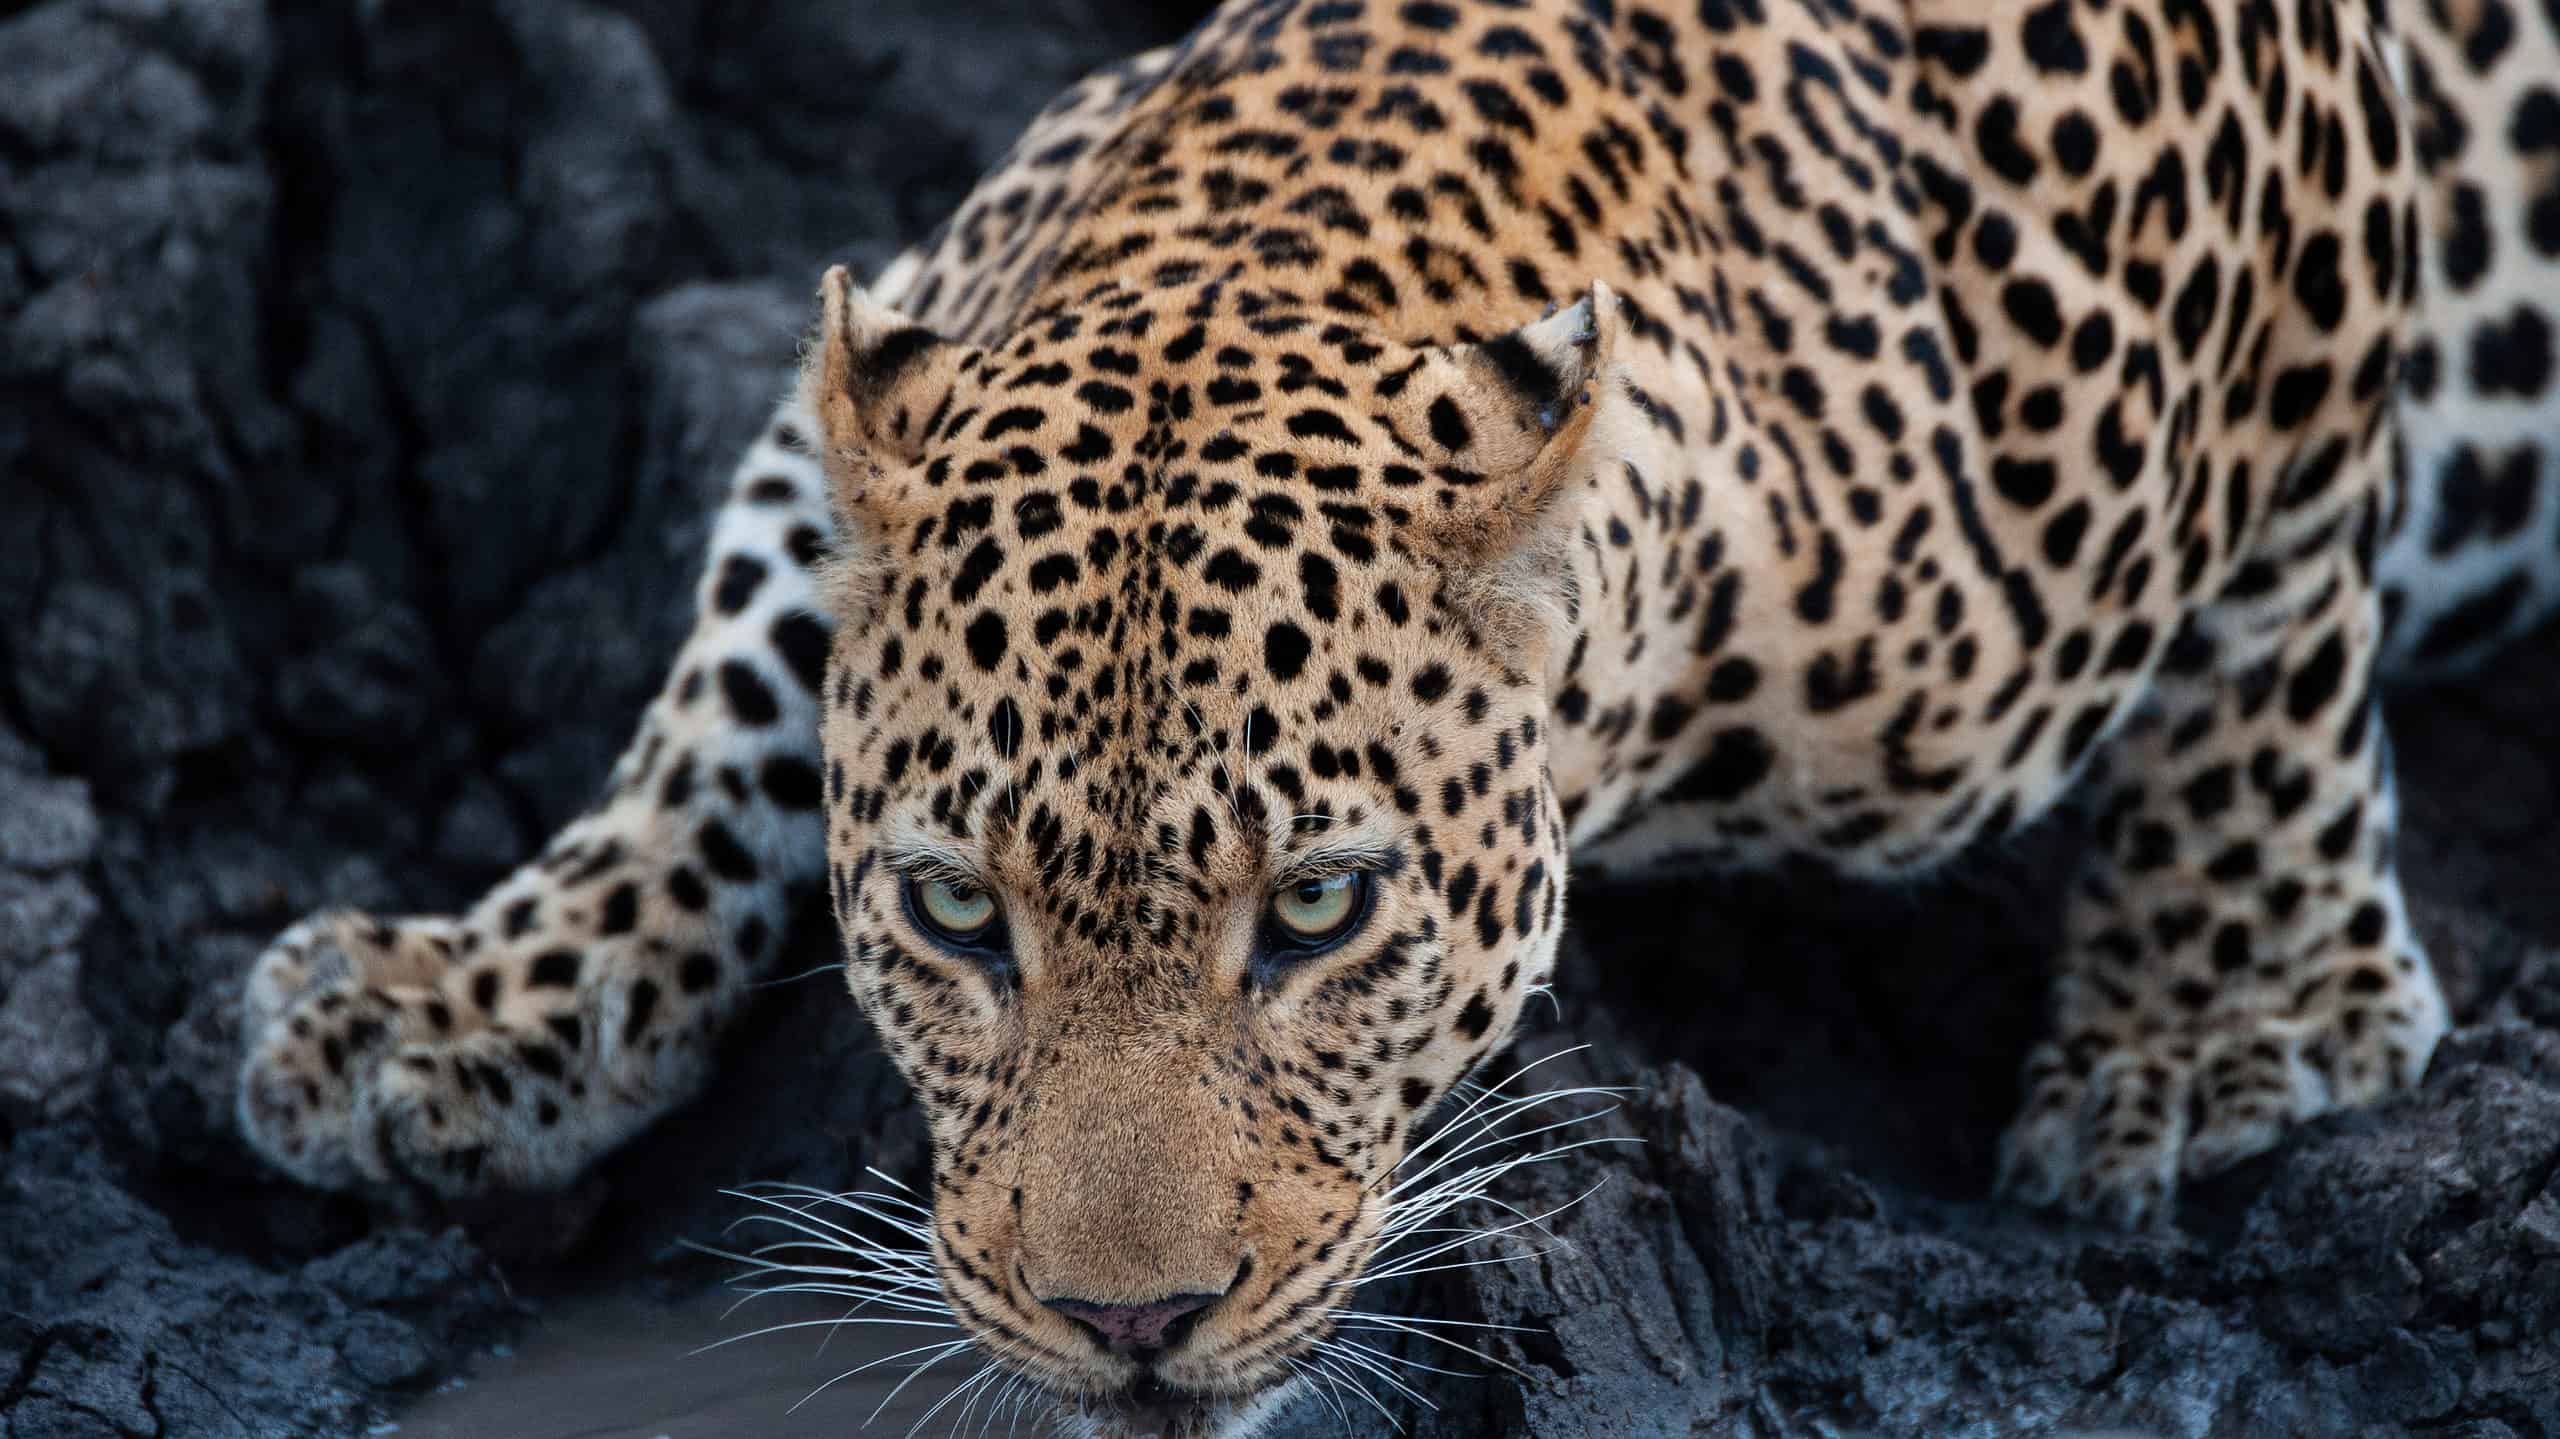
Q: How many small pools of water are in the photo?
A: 1